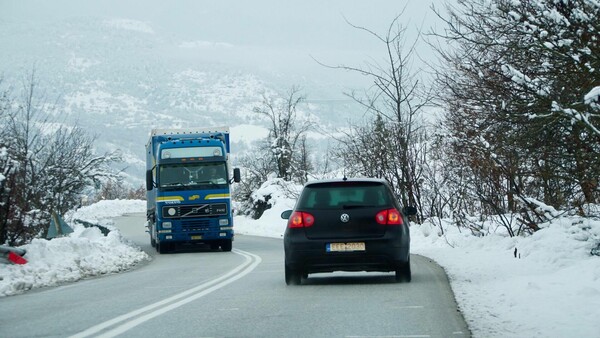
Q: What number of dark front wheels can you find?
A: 2